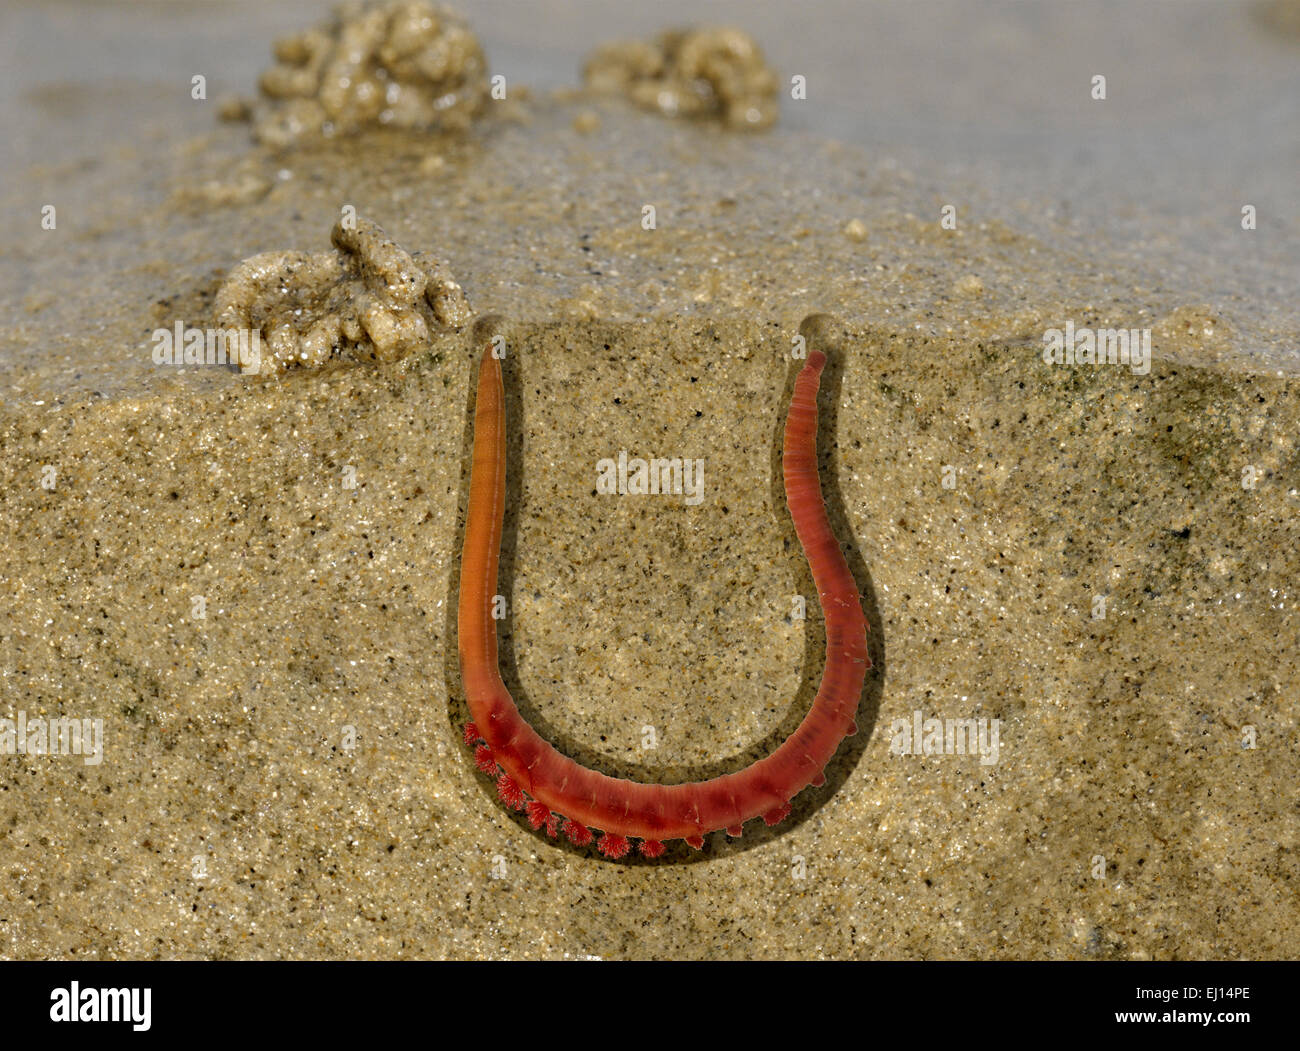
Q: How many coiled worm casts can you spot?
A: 3